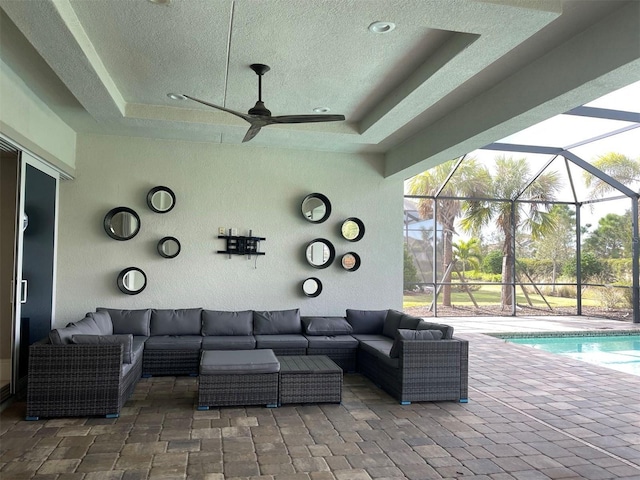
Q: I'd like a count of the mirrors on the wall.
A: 9